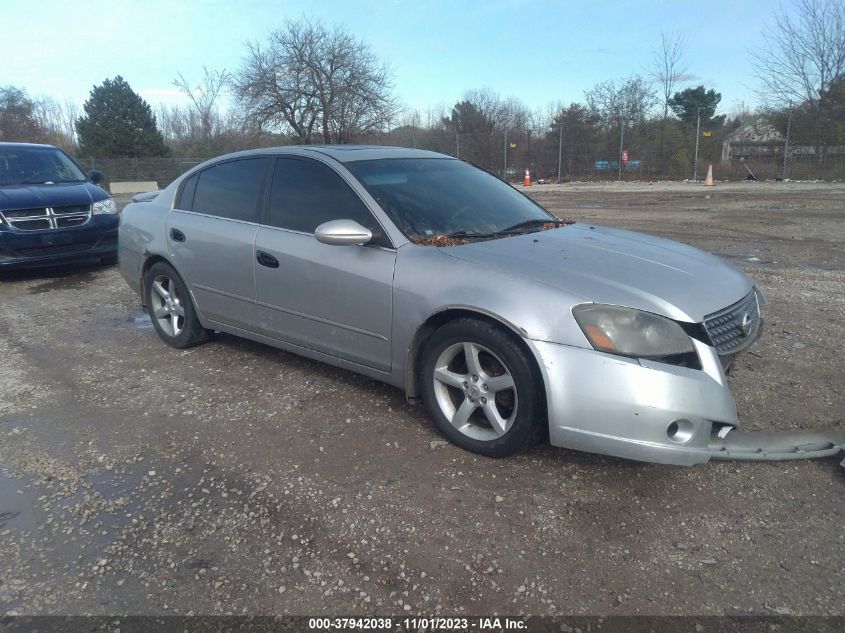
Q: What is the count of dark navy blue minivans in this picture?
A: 1